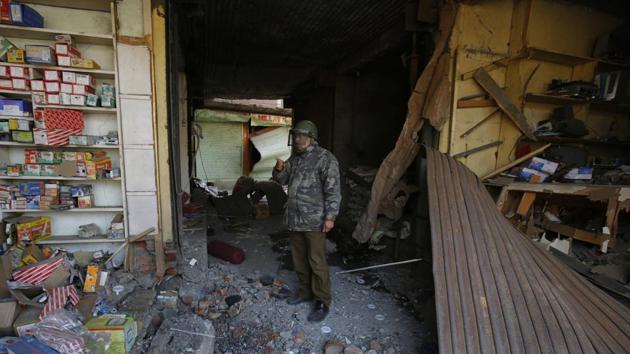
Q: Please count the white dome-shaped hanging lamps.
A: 0